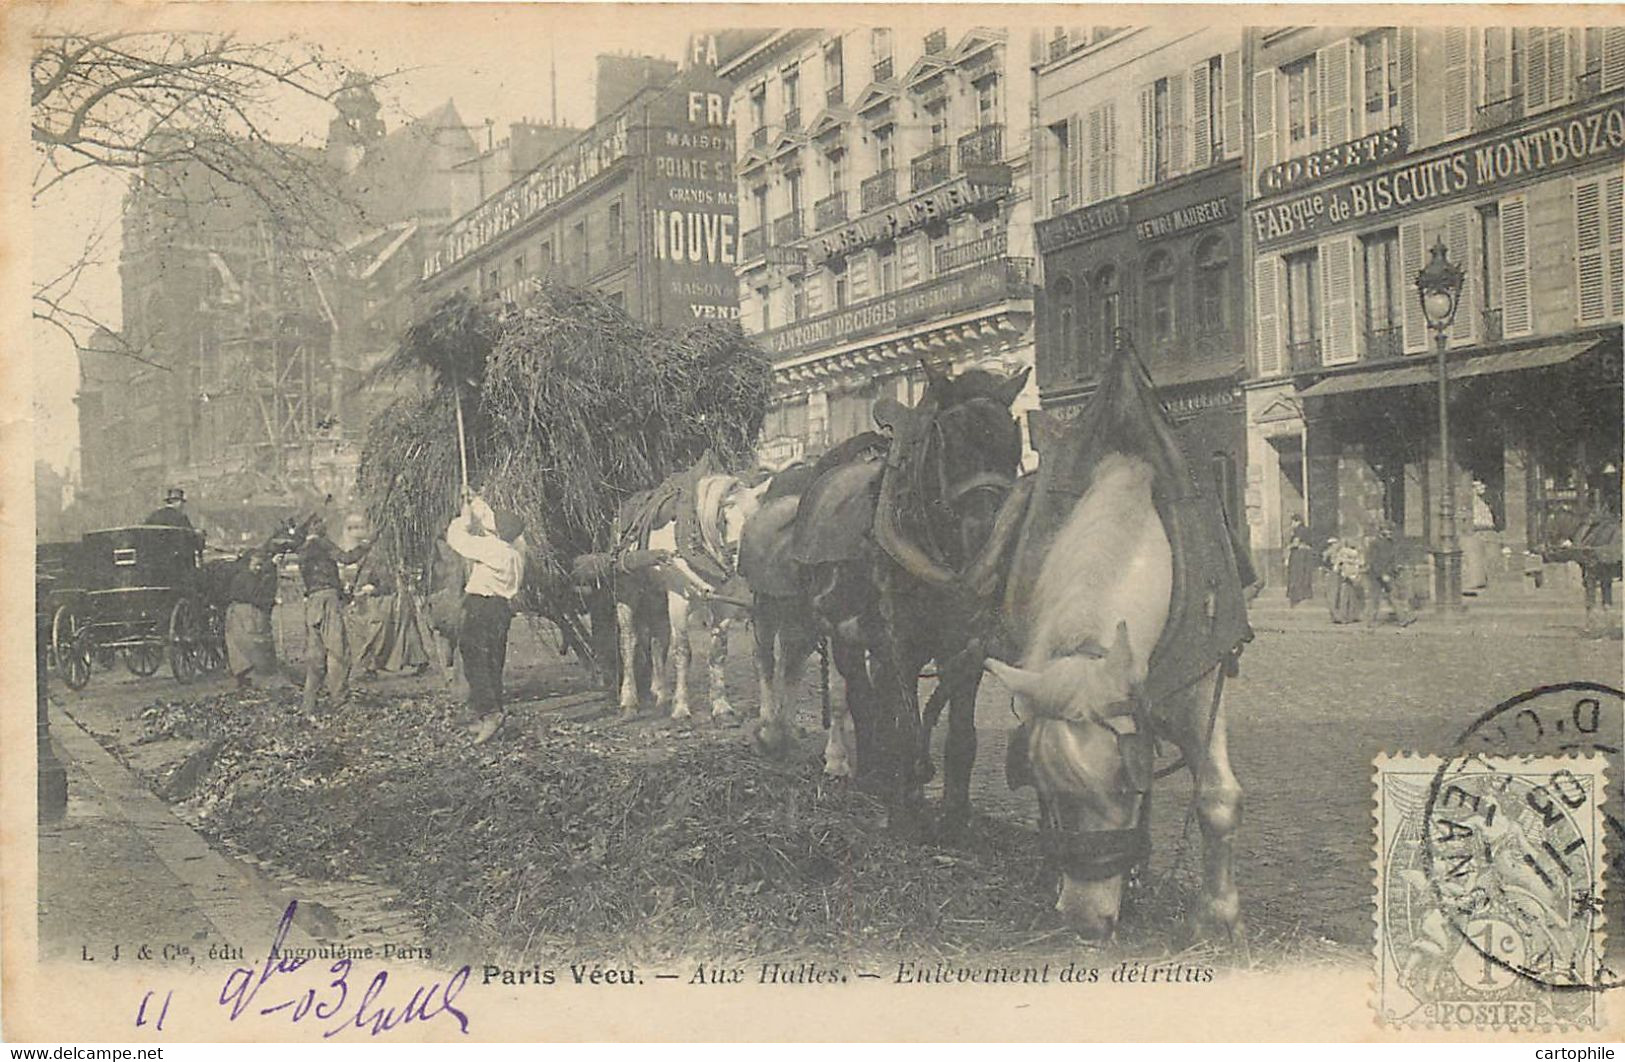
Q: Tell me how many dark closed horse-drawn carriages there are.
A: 1